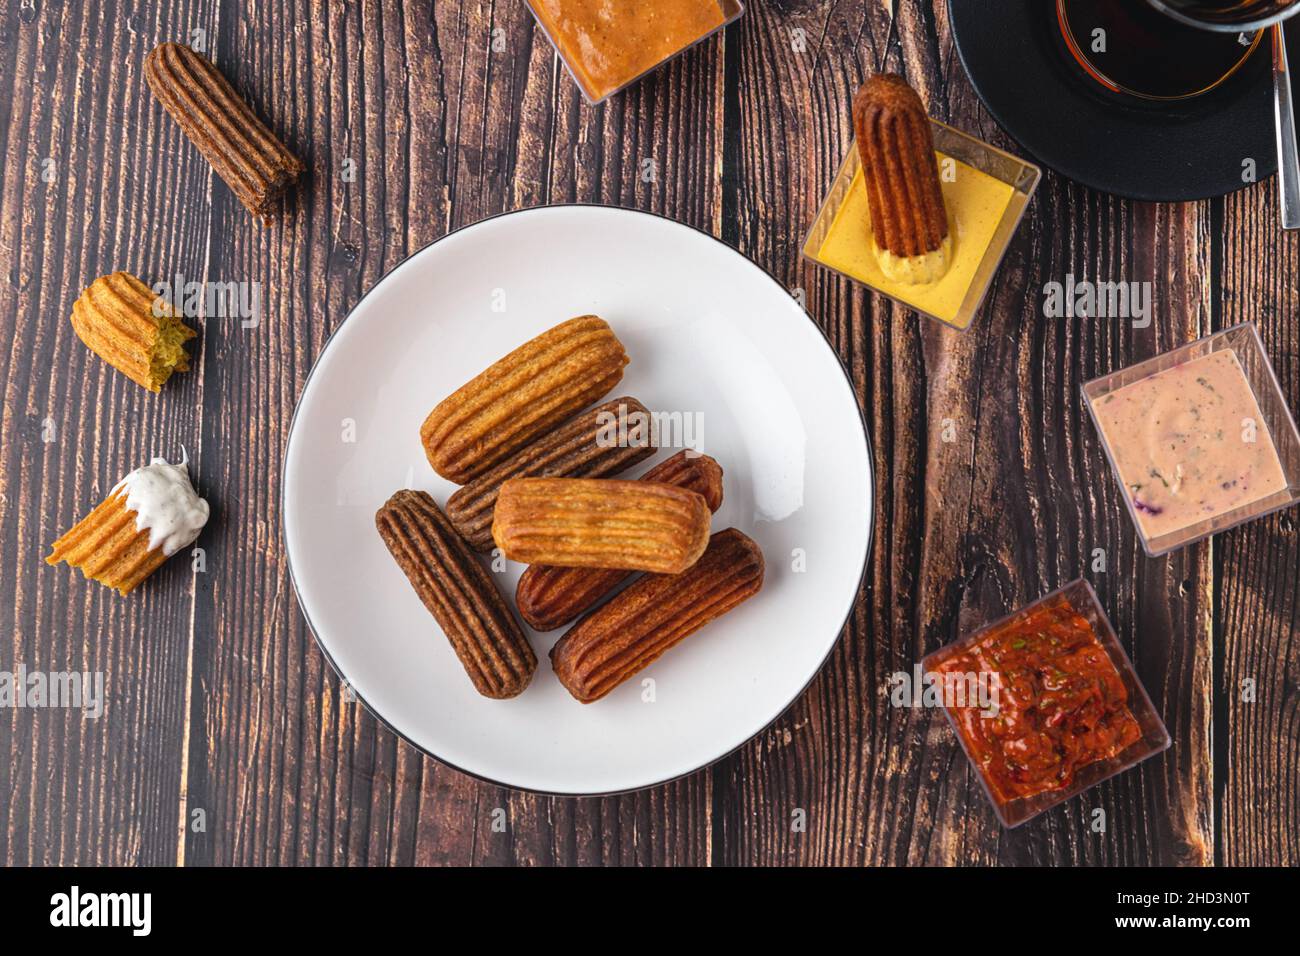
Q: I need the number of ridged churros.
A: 10